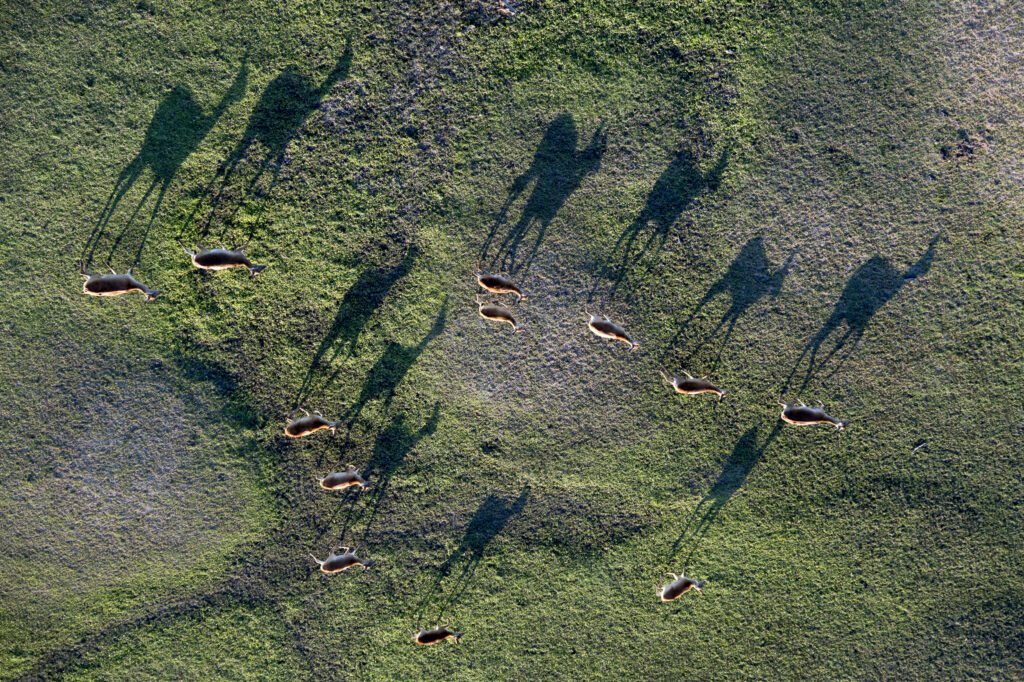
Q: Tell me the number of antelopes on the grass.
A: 12